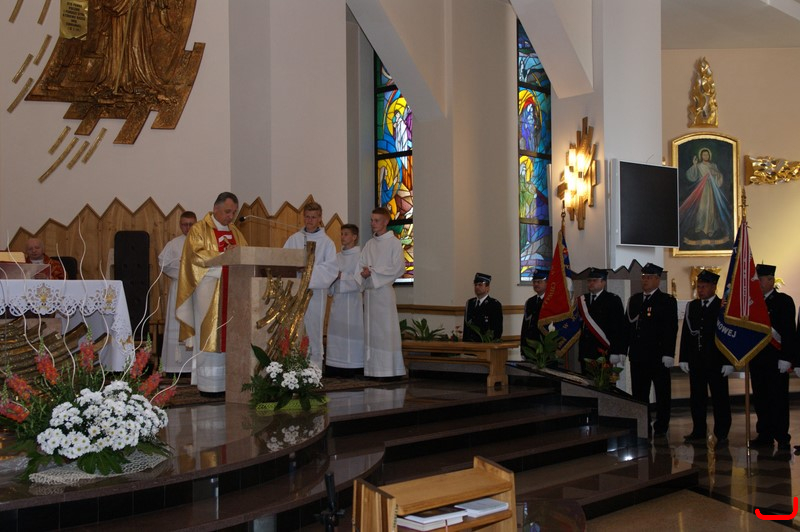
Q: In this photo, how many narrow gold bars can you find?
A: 9